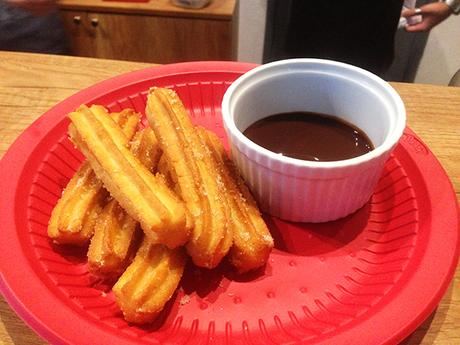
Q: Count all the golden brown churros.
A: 6